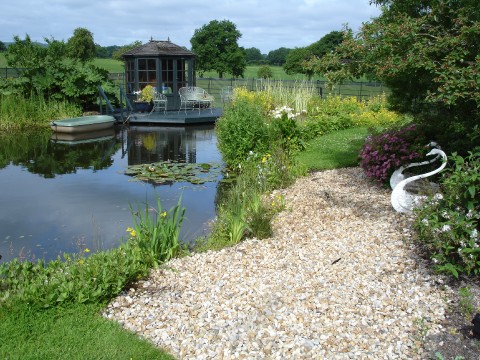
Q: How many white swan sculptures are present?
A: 2